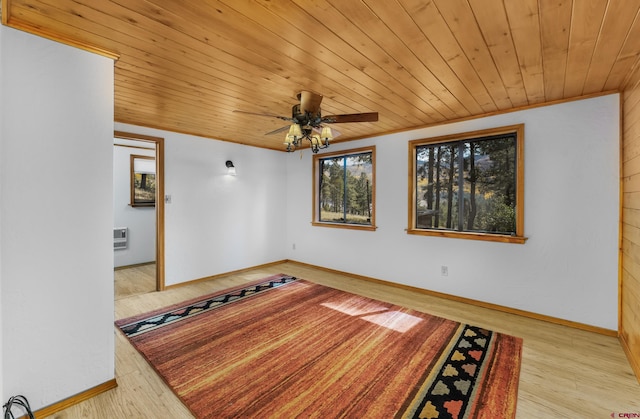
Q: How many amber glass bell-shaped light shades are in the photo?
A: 4